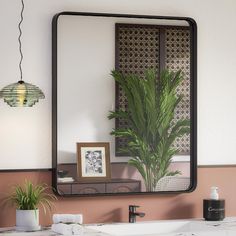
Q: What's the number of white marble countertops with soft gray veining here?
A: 1